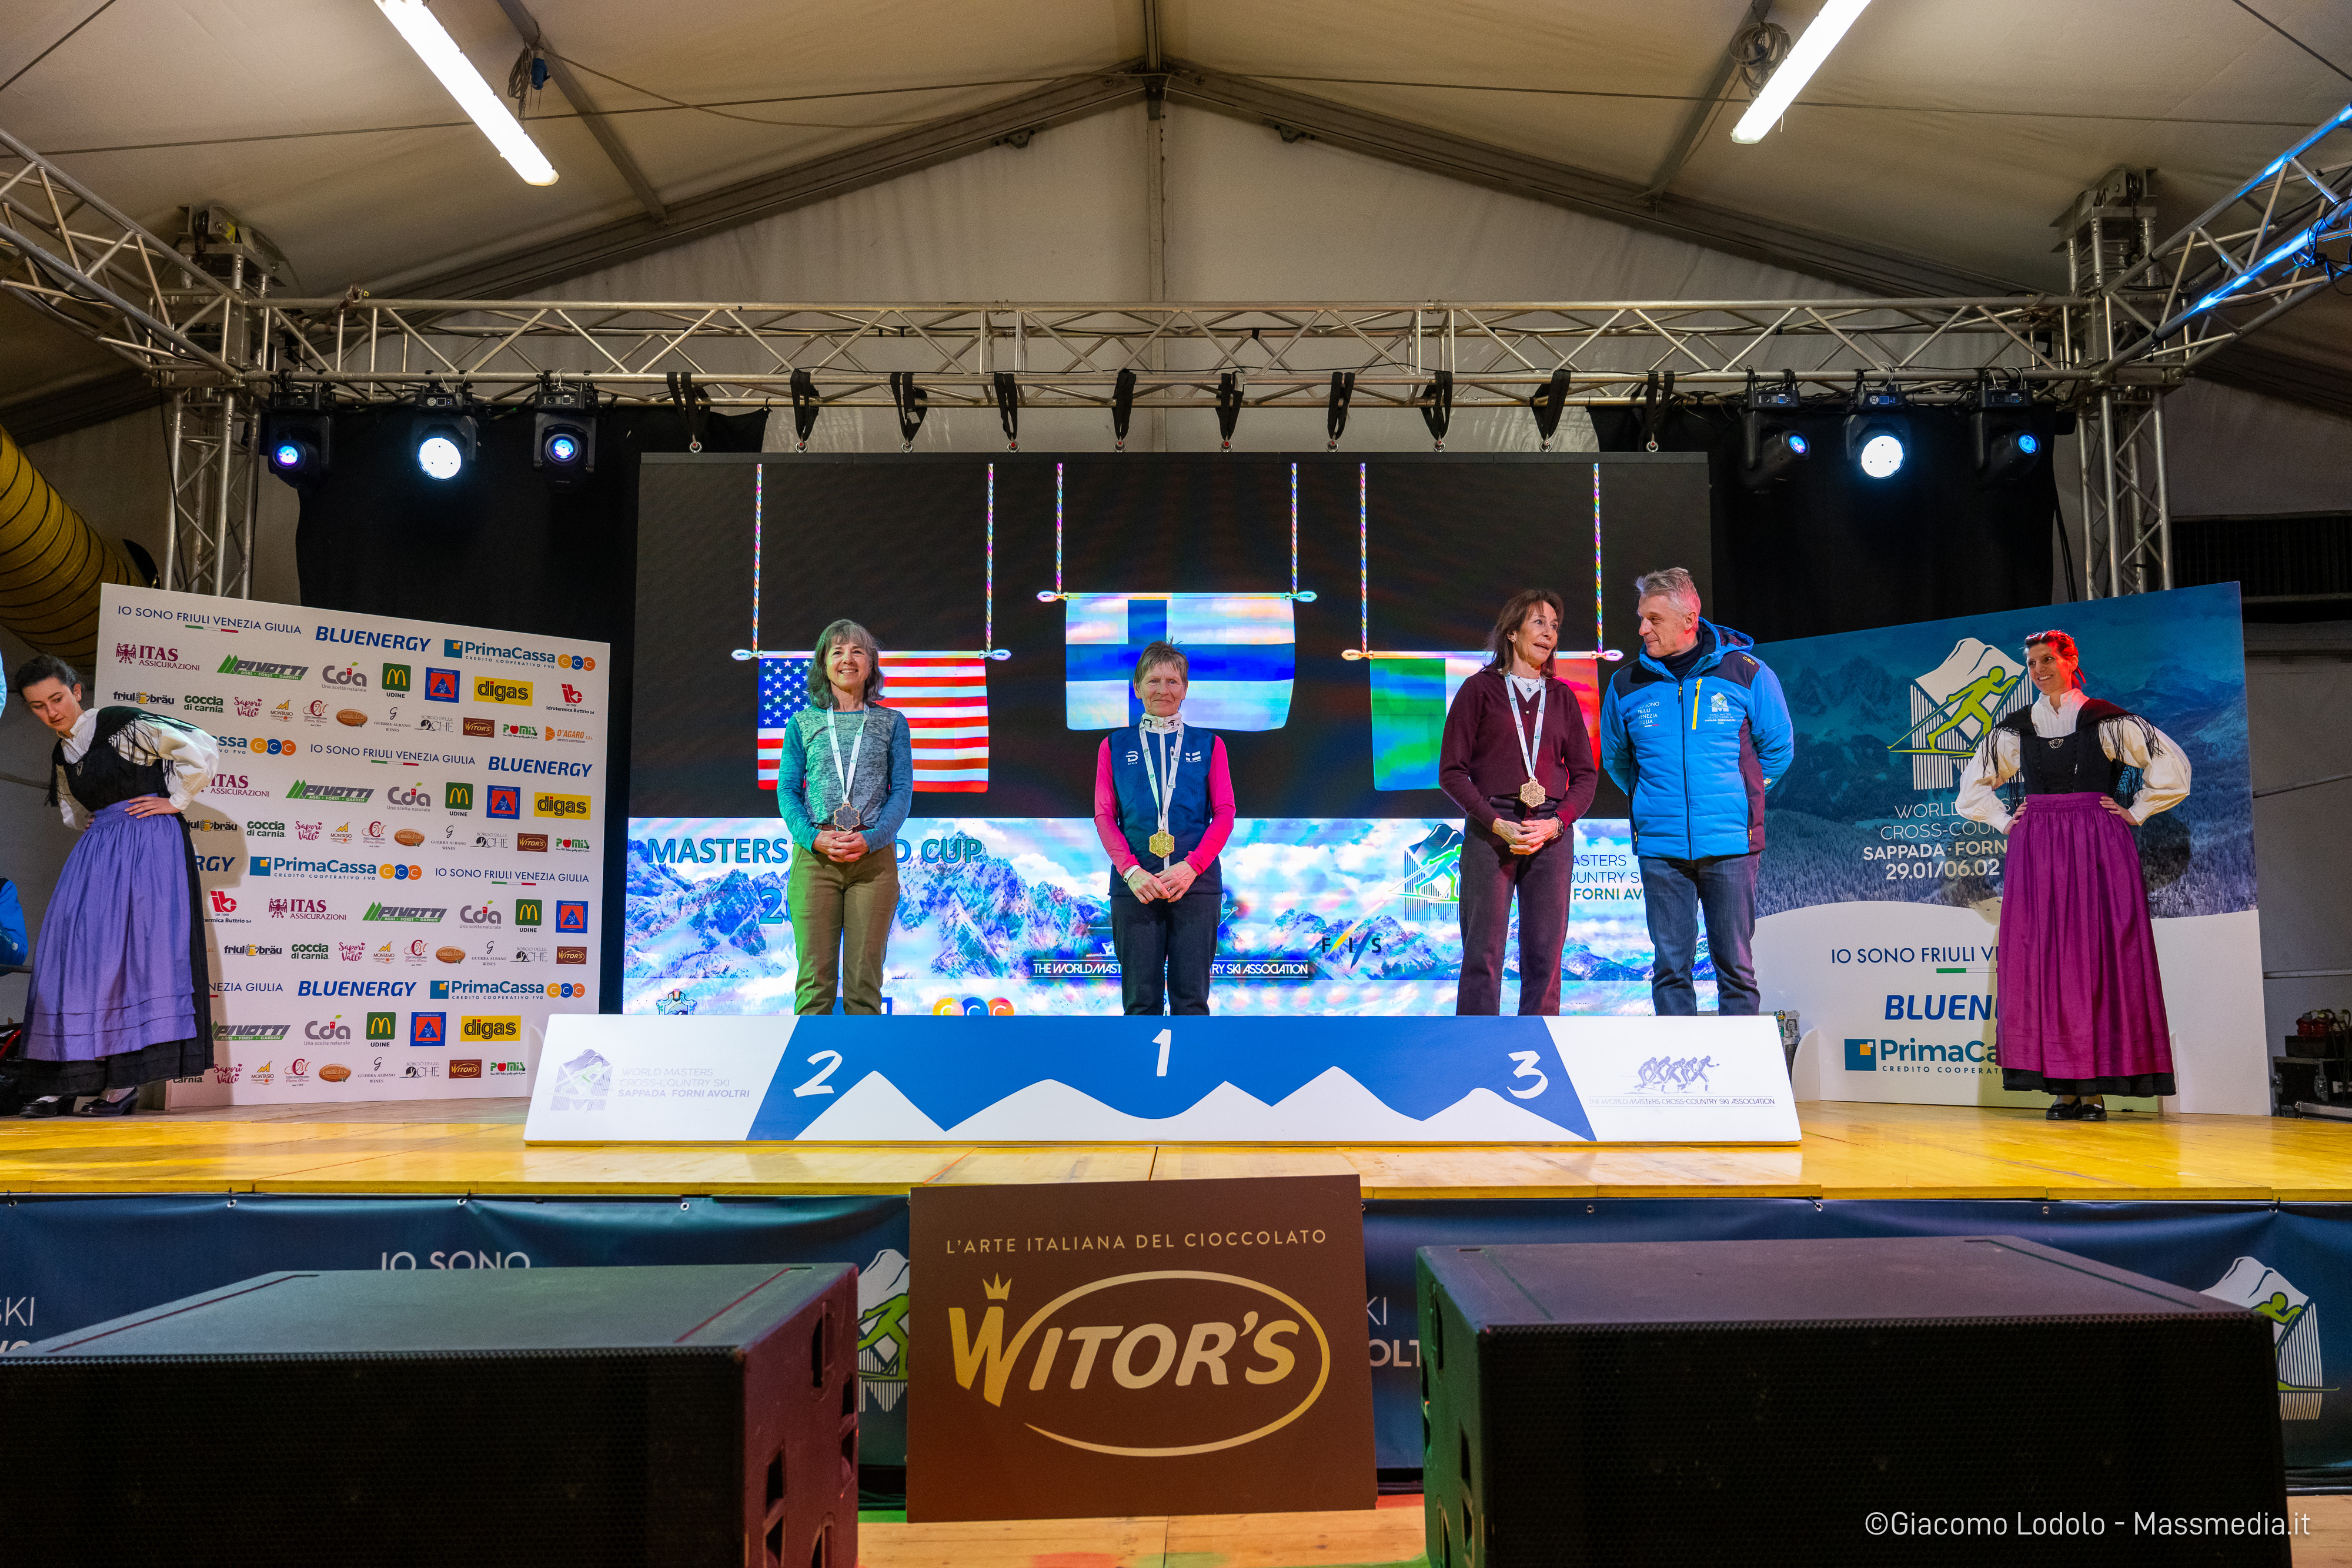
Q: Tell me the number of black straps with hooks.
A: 10